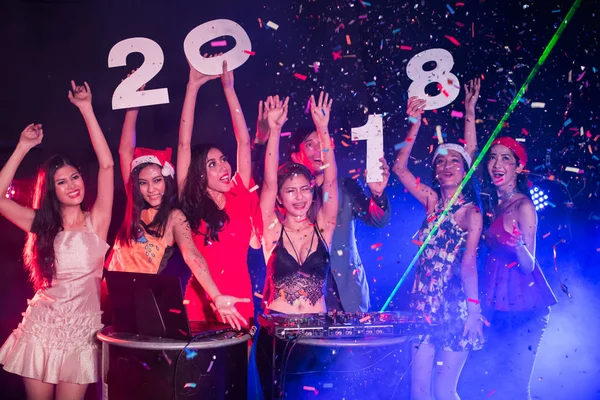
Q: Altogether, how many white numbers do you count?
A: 4